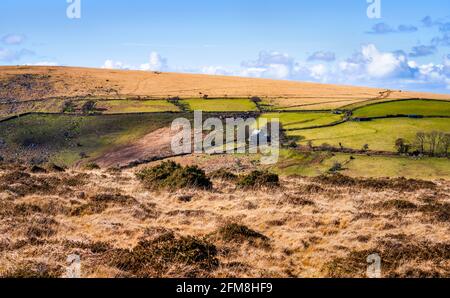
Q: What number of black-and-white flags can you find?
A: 0